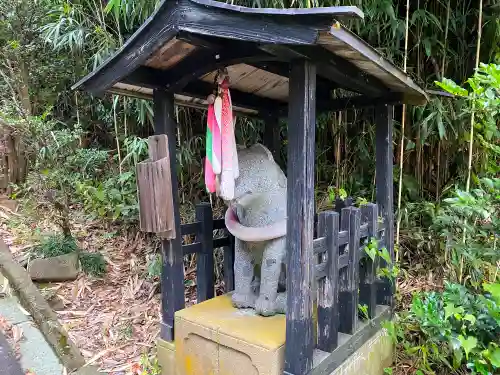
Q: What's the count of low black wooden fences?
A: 2